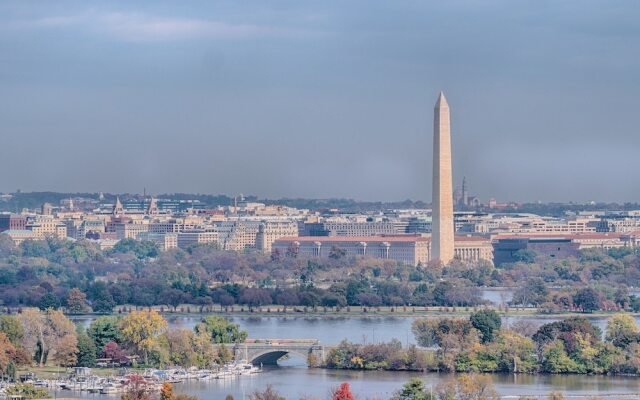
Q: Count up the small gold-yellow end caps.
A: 0